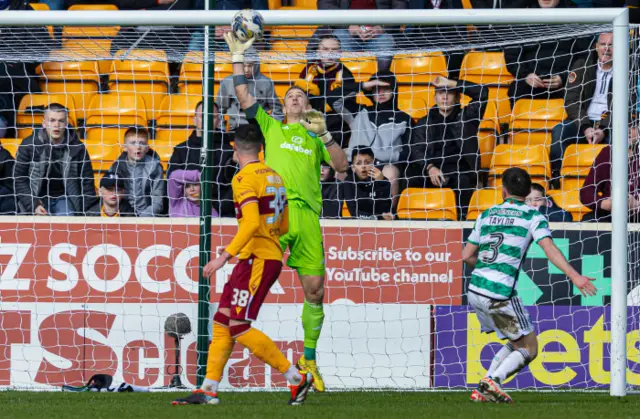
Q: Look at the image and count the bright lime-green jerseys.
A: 1